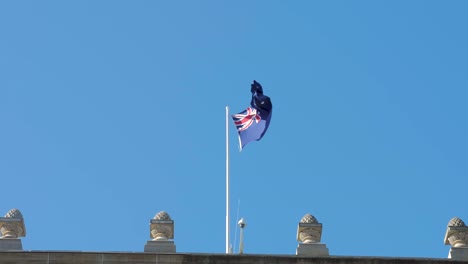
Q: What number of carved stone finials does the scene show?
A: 4